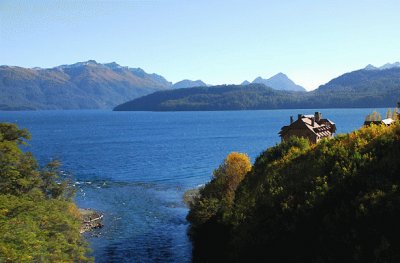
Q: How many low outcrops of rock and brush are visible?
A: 1